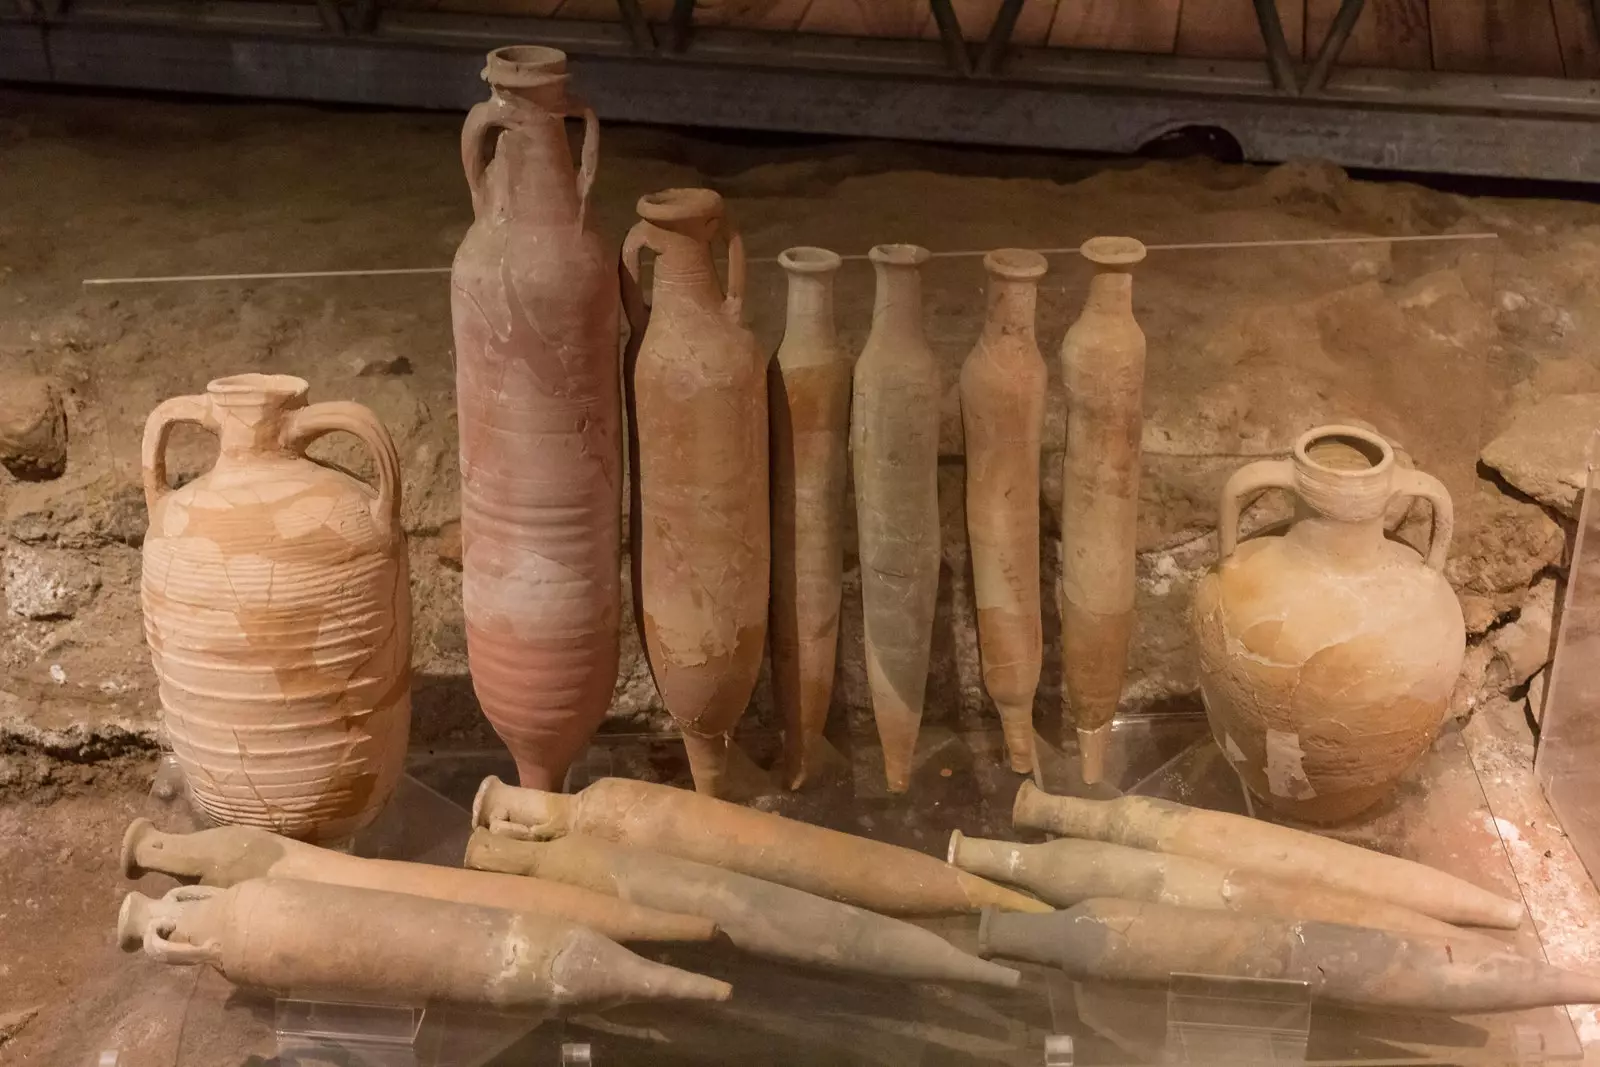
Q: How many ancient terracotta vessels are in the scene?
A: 15